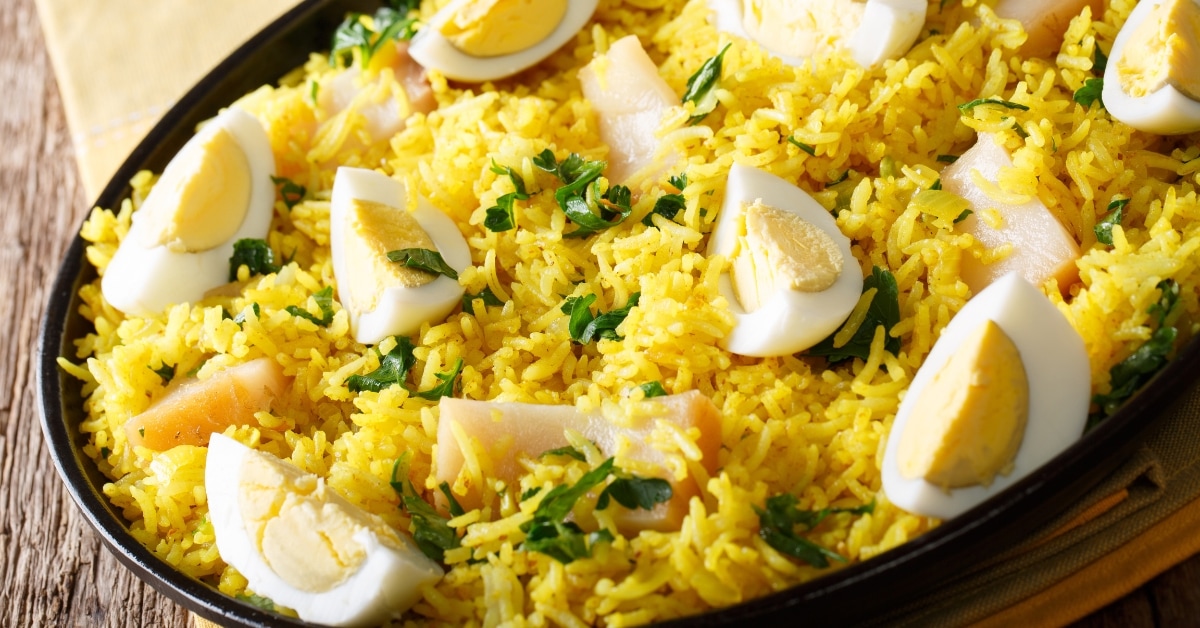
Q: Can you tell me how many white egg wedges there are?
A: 8